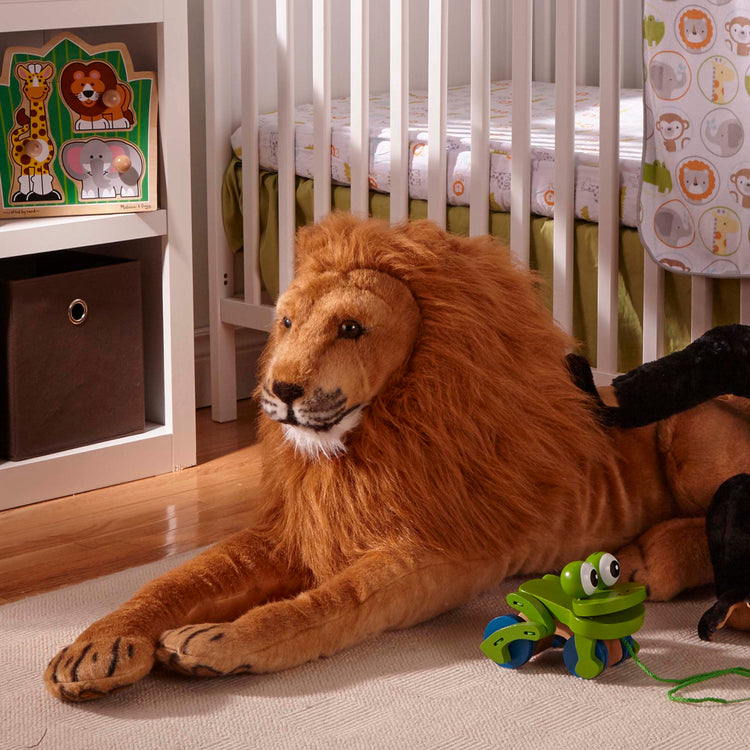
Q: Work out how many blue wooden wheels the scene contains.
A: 4